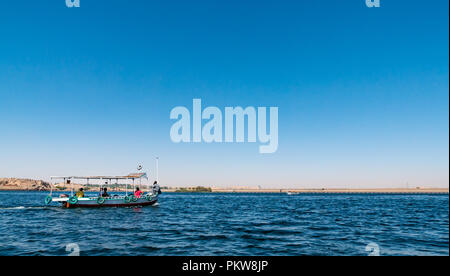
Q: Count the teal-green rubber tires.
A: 6